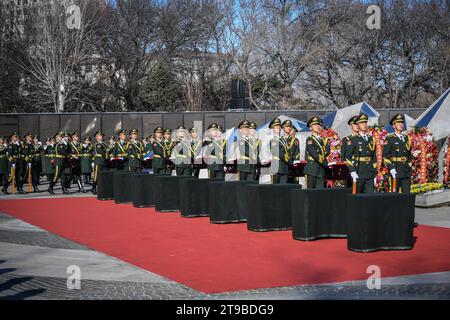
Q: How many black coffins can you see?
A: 9